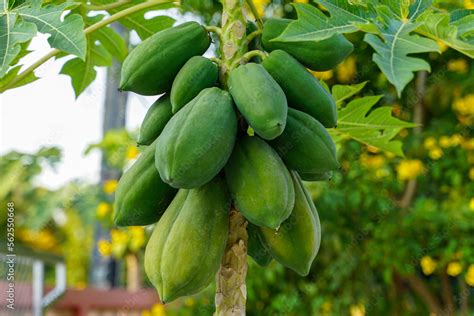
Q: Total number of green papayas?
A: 14